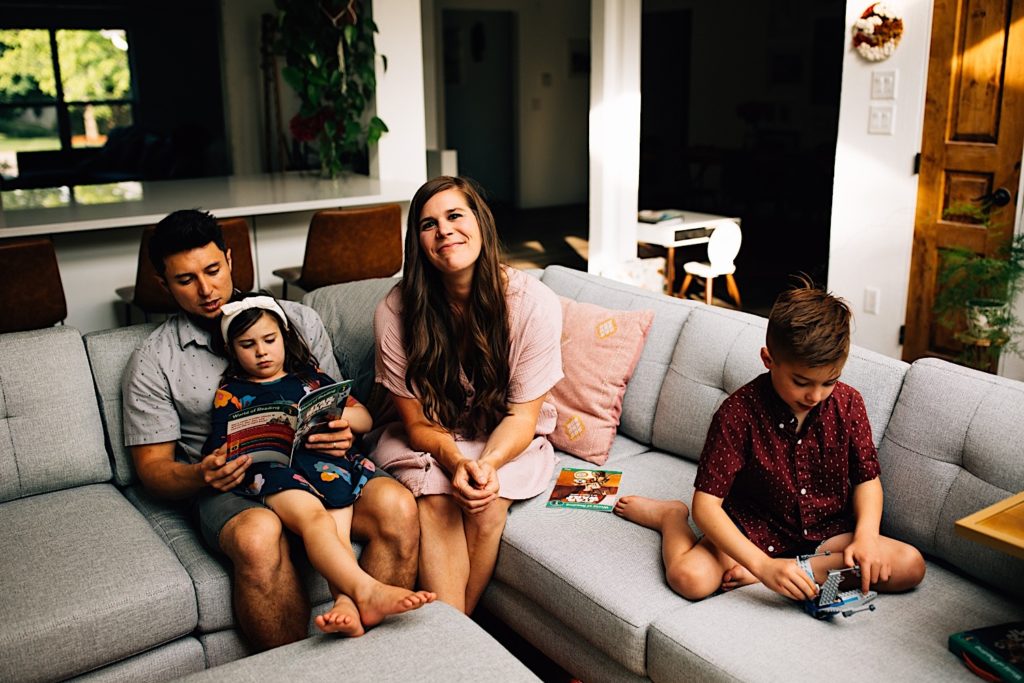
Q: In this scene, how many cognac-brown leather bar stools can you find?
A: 3